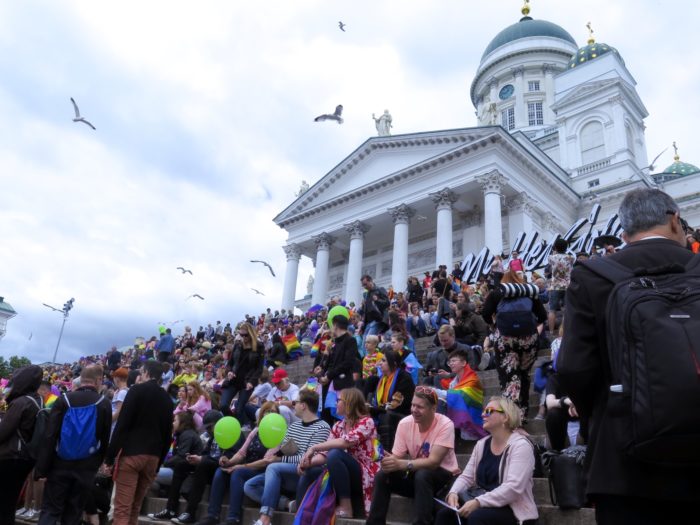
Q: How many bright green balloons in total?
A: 4